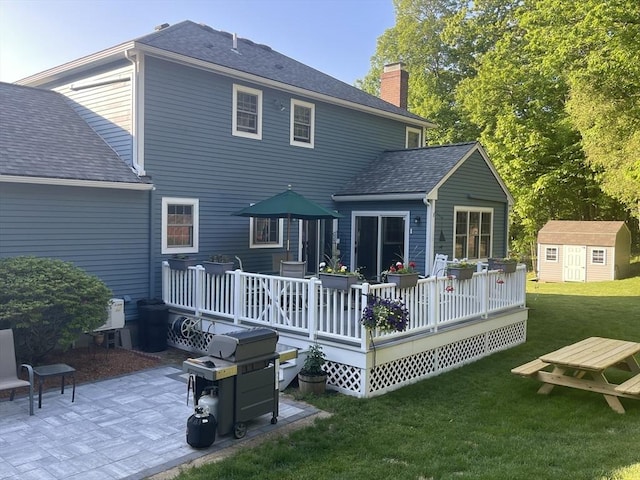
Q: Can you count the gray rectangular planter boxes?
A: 6